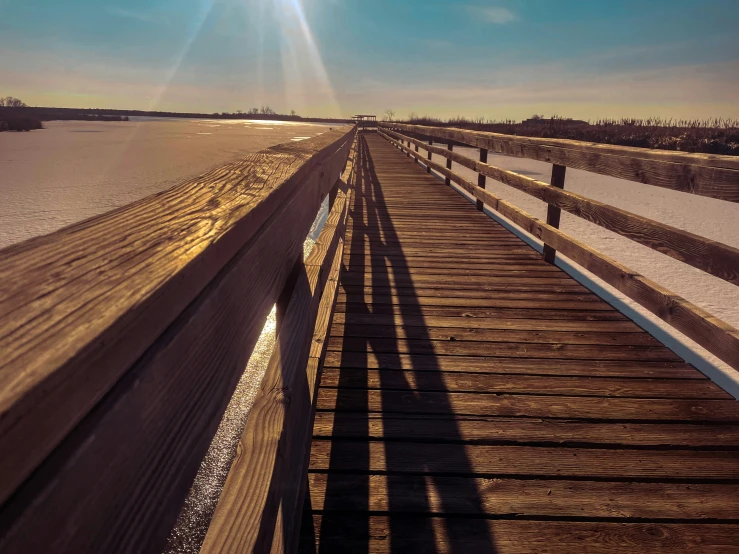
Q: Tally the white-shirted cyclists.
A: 0